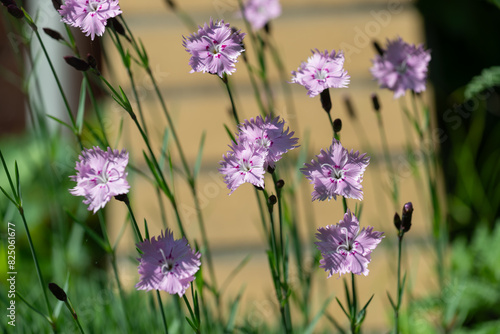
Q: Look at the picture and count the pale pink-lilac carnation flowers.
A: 11